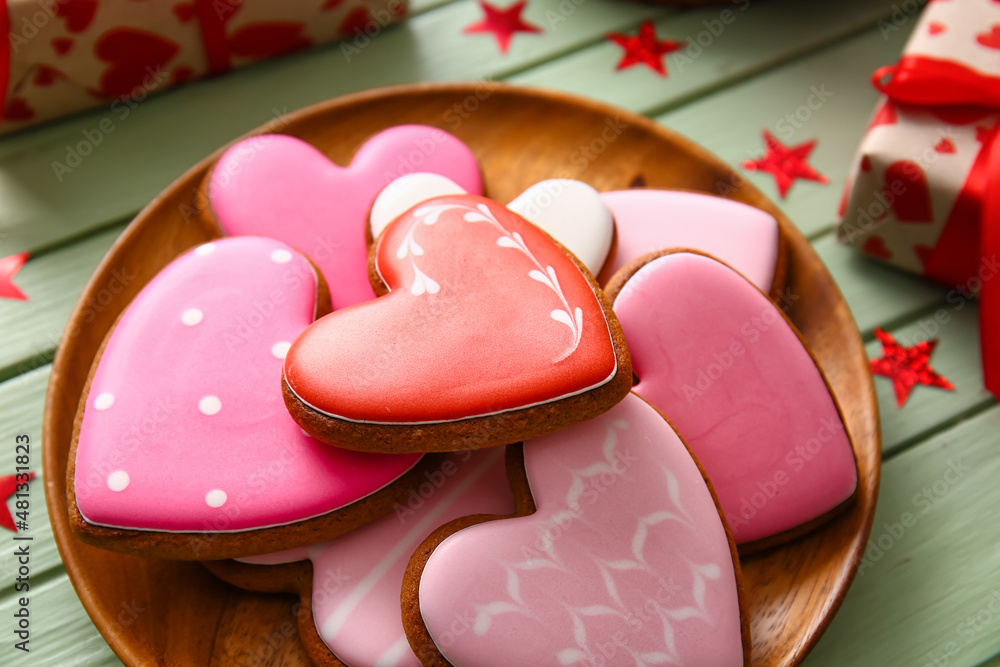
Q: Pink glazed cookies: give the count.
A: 6